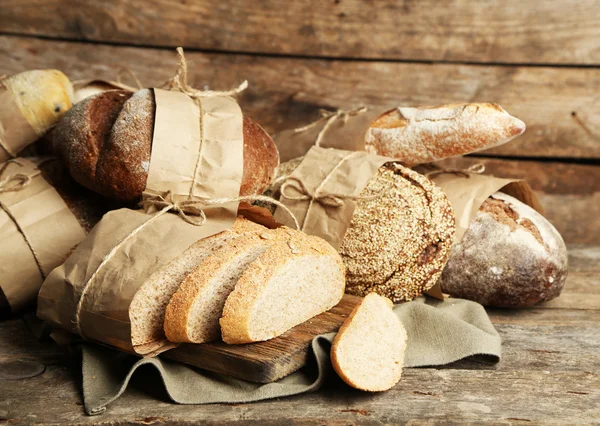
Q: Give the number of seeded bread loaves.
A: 1